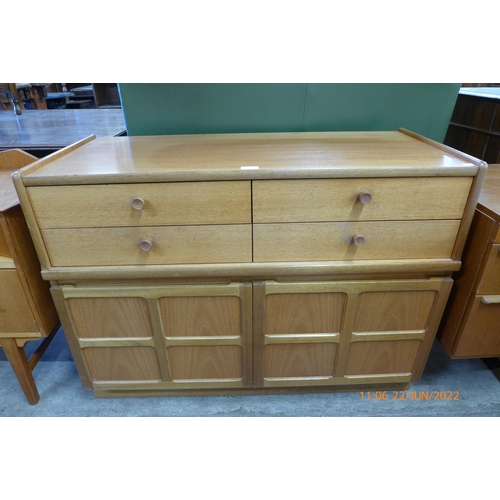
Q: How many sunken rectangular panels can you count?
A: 8